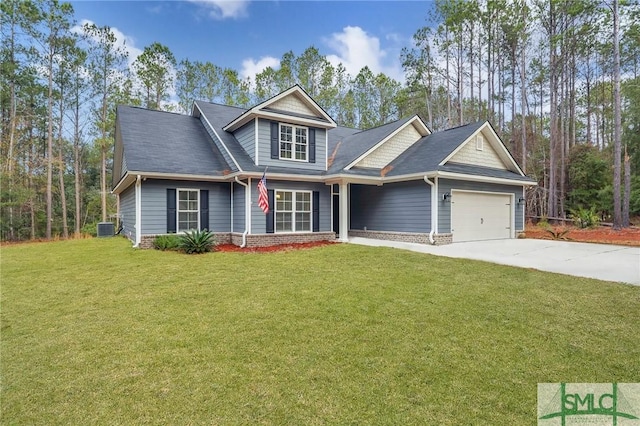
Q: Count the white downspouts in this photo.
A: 3